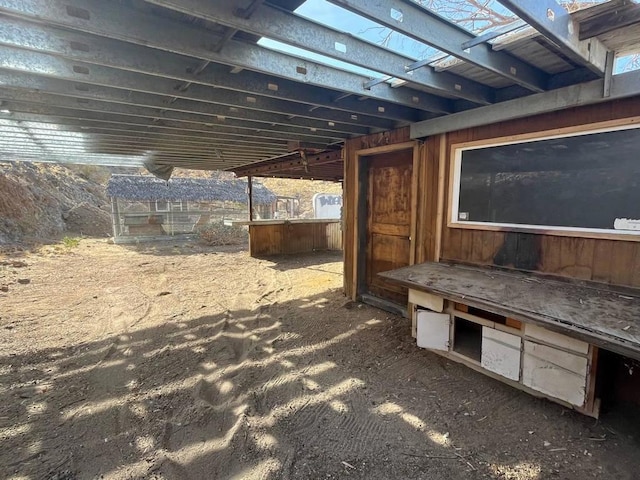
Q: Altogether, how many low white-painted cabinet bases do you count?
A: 1